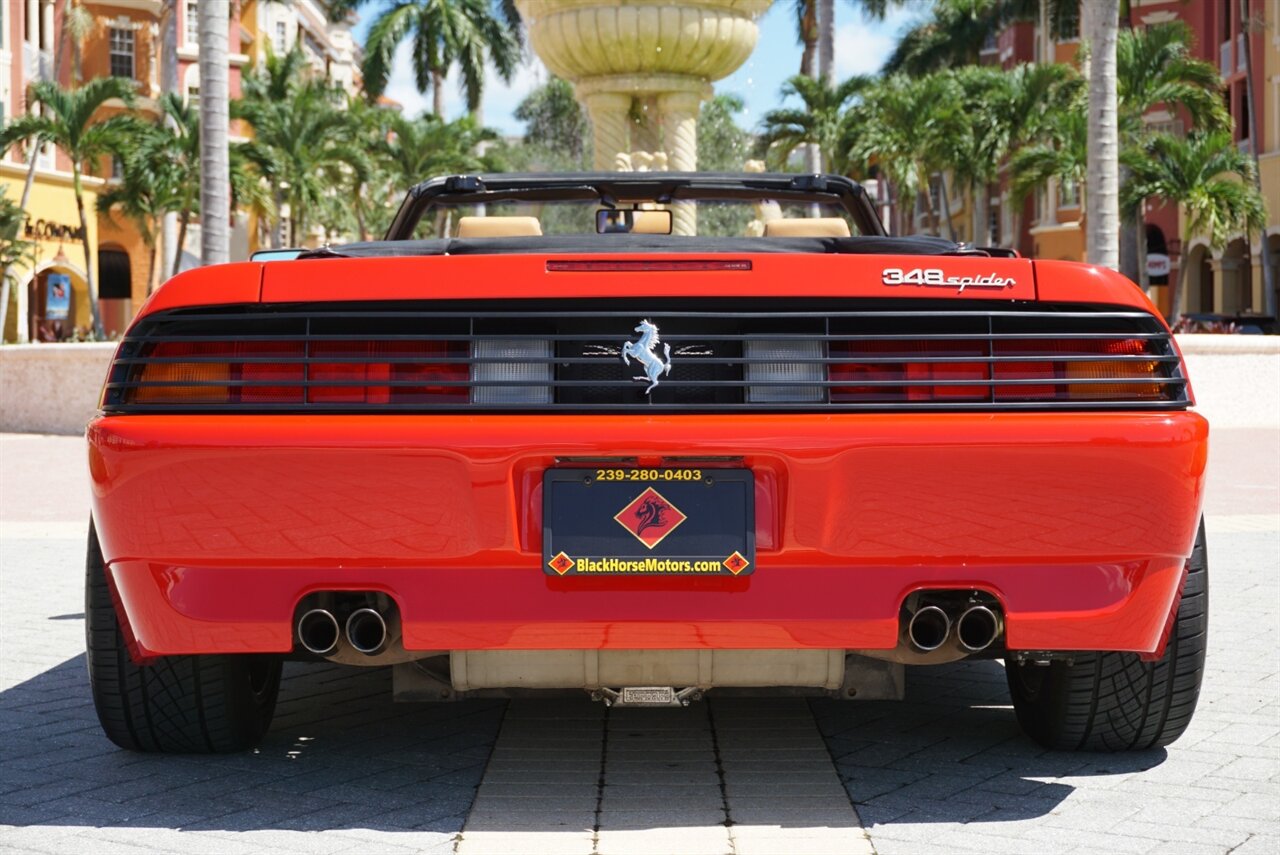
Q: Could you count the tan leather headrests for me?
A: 2